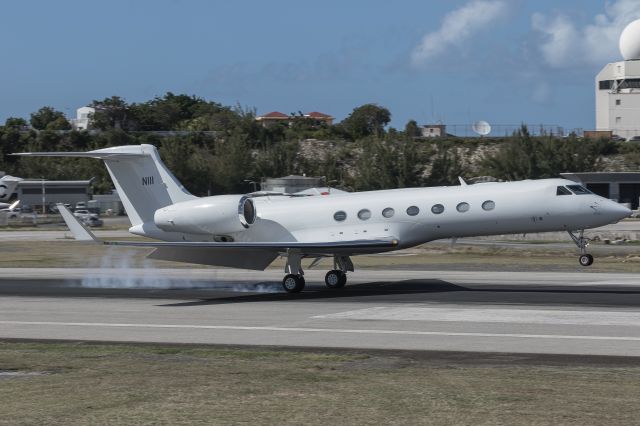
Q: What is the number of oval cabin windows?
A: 7